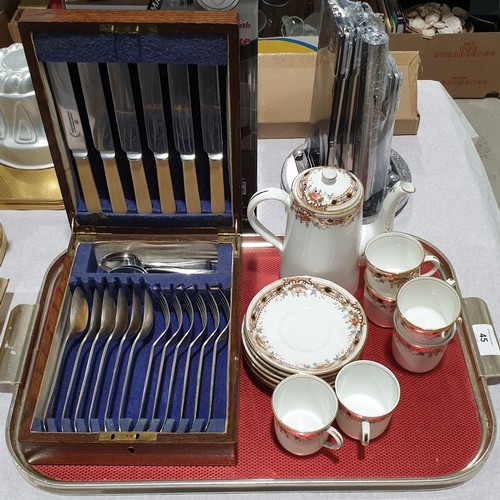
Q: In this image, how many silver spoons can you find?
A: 8